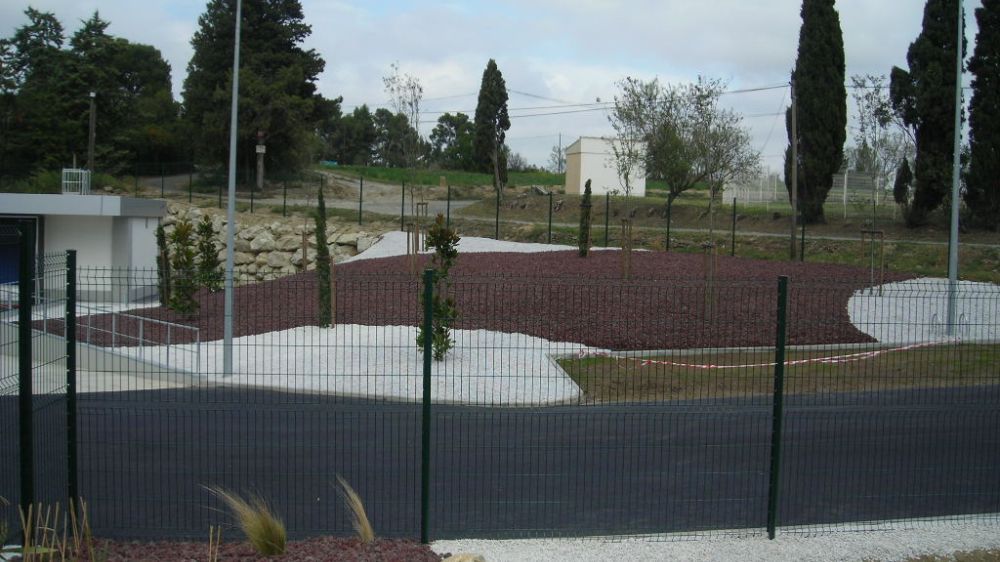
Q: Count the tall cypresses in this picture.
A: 4